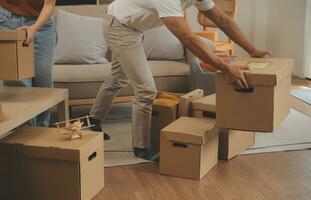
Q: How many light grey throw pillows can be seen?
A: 2